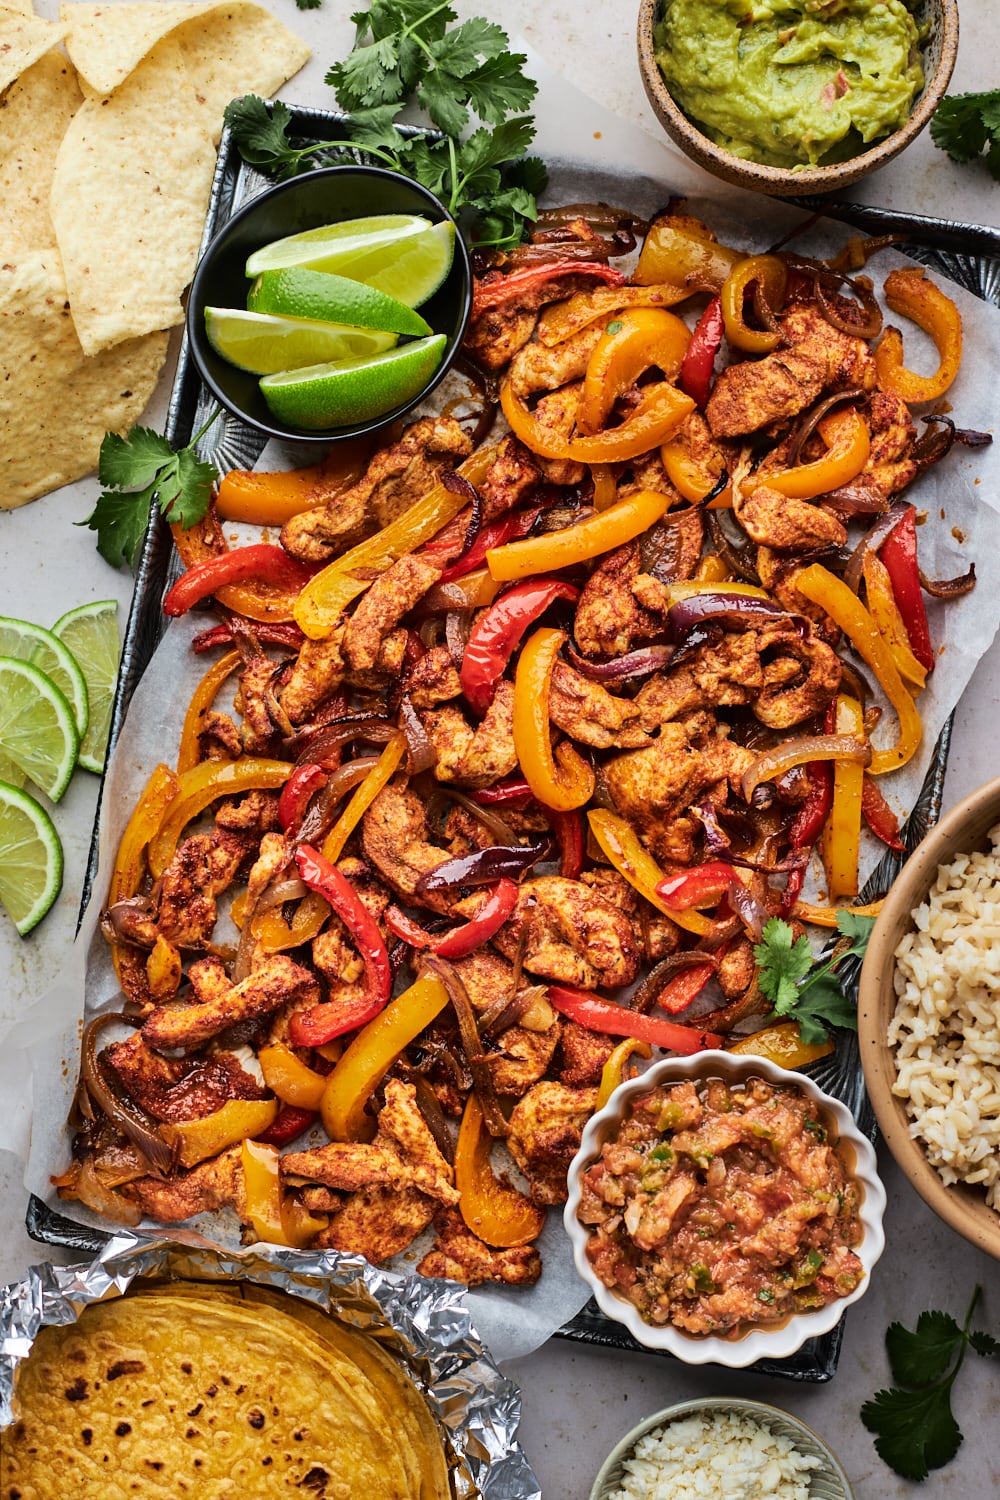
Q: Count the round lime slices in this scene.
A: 4